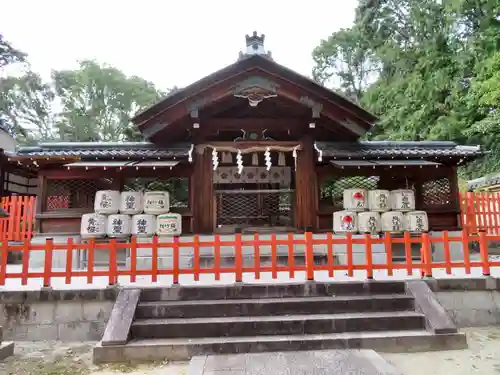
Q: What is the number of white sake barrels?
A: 14